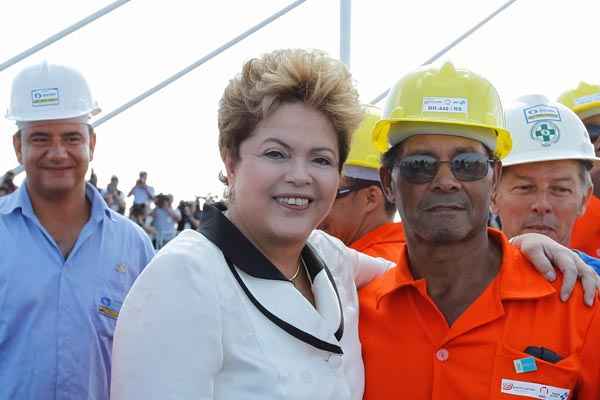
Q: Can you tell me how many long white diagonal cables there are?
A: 3